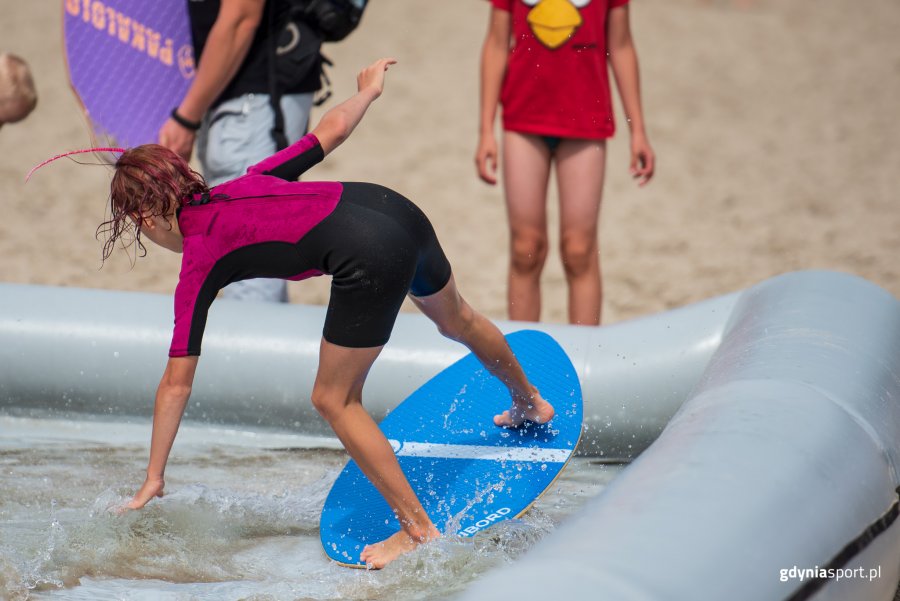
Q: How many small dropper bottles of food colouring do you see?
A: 0